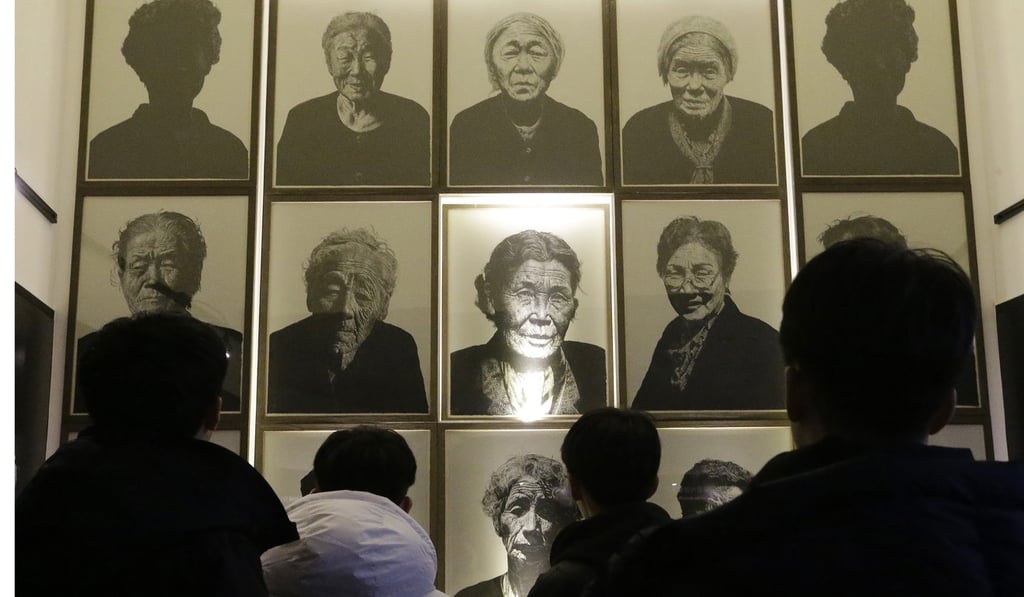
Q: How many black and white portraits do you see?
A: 12